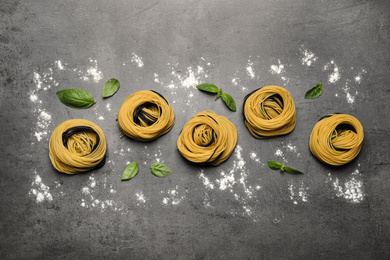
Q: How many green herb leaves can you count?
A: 9